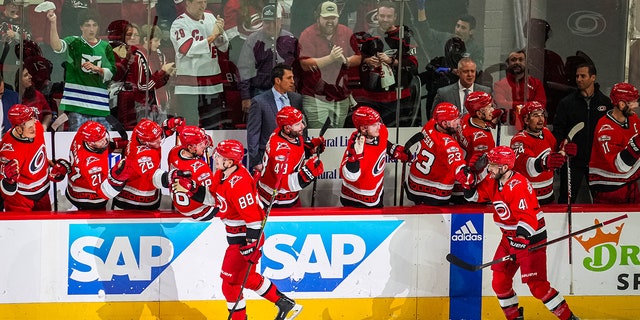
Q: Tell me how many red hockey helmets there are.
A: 12